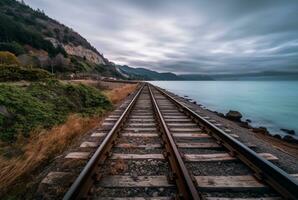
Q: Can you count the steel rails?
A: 3